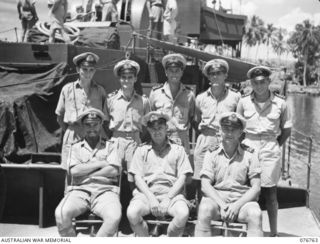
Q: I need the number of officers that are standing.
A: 5